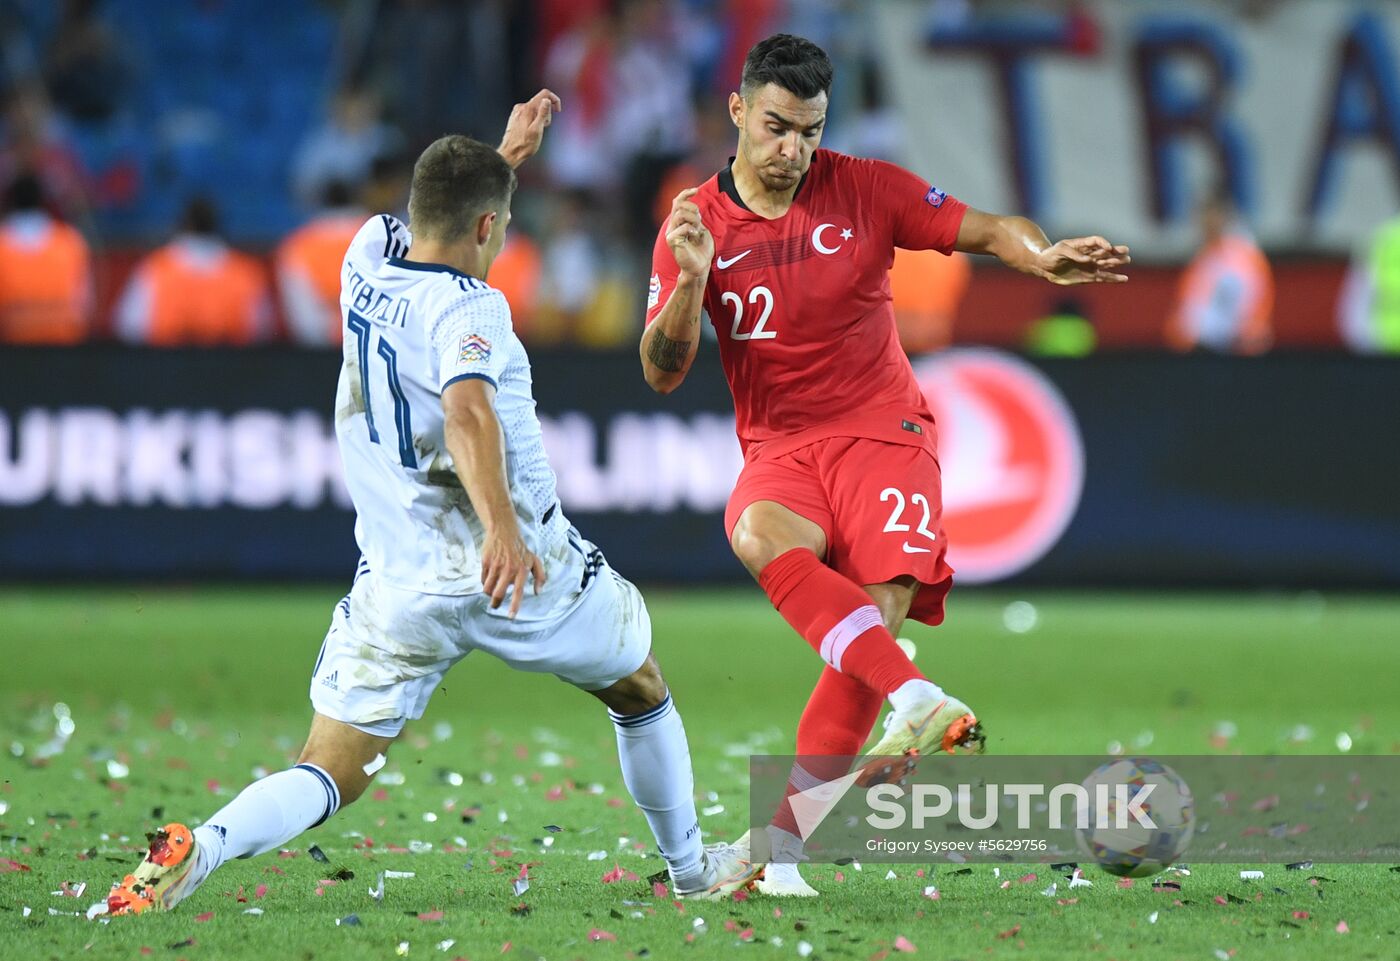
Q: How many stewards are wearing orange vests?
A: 6